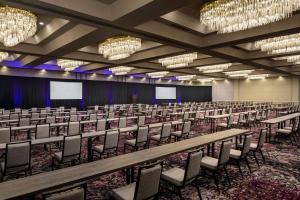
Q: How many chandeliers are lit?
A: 15